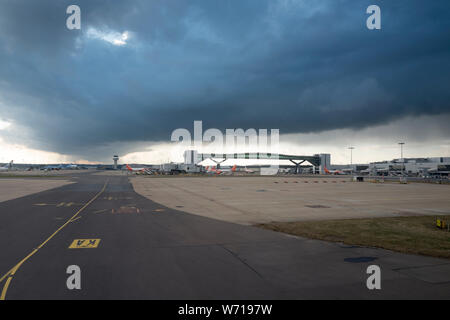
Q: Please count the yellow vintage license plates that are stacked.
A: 0